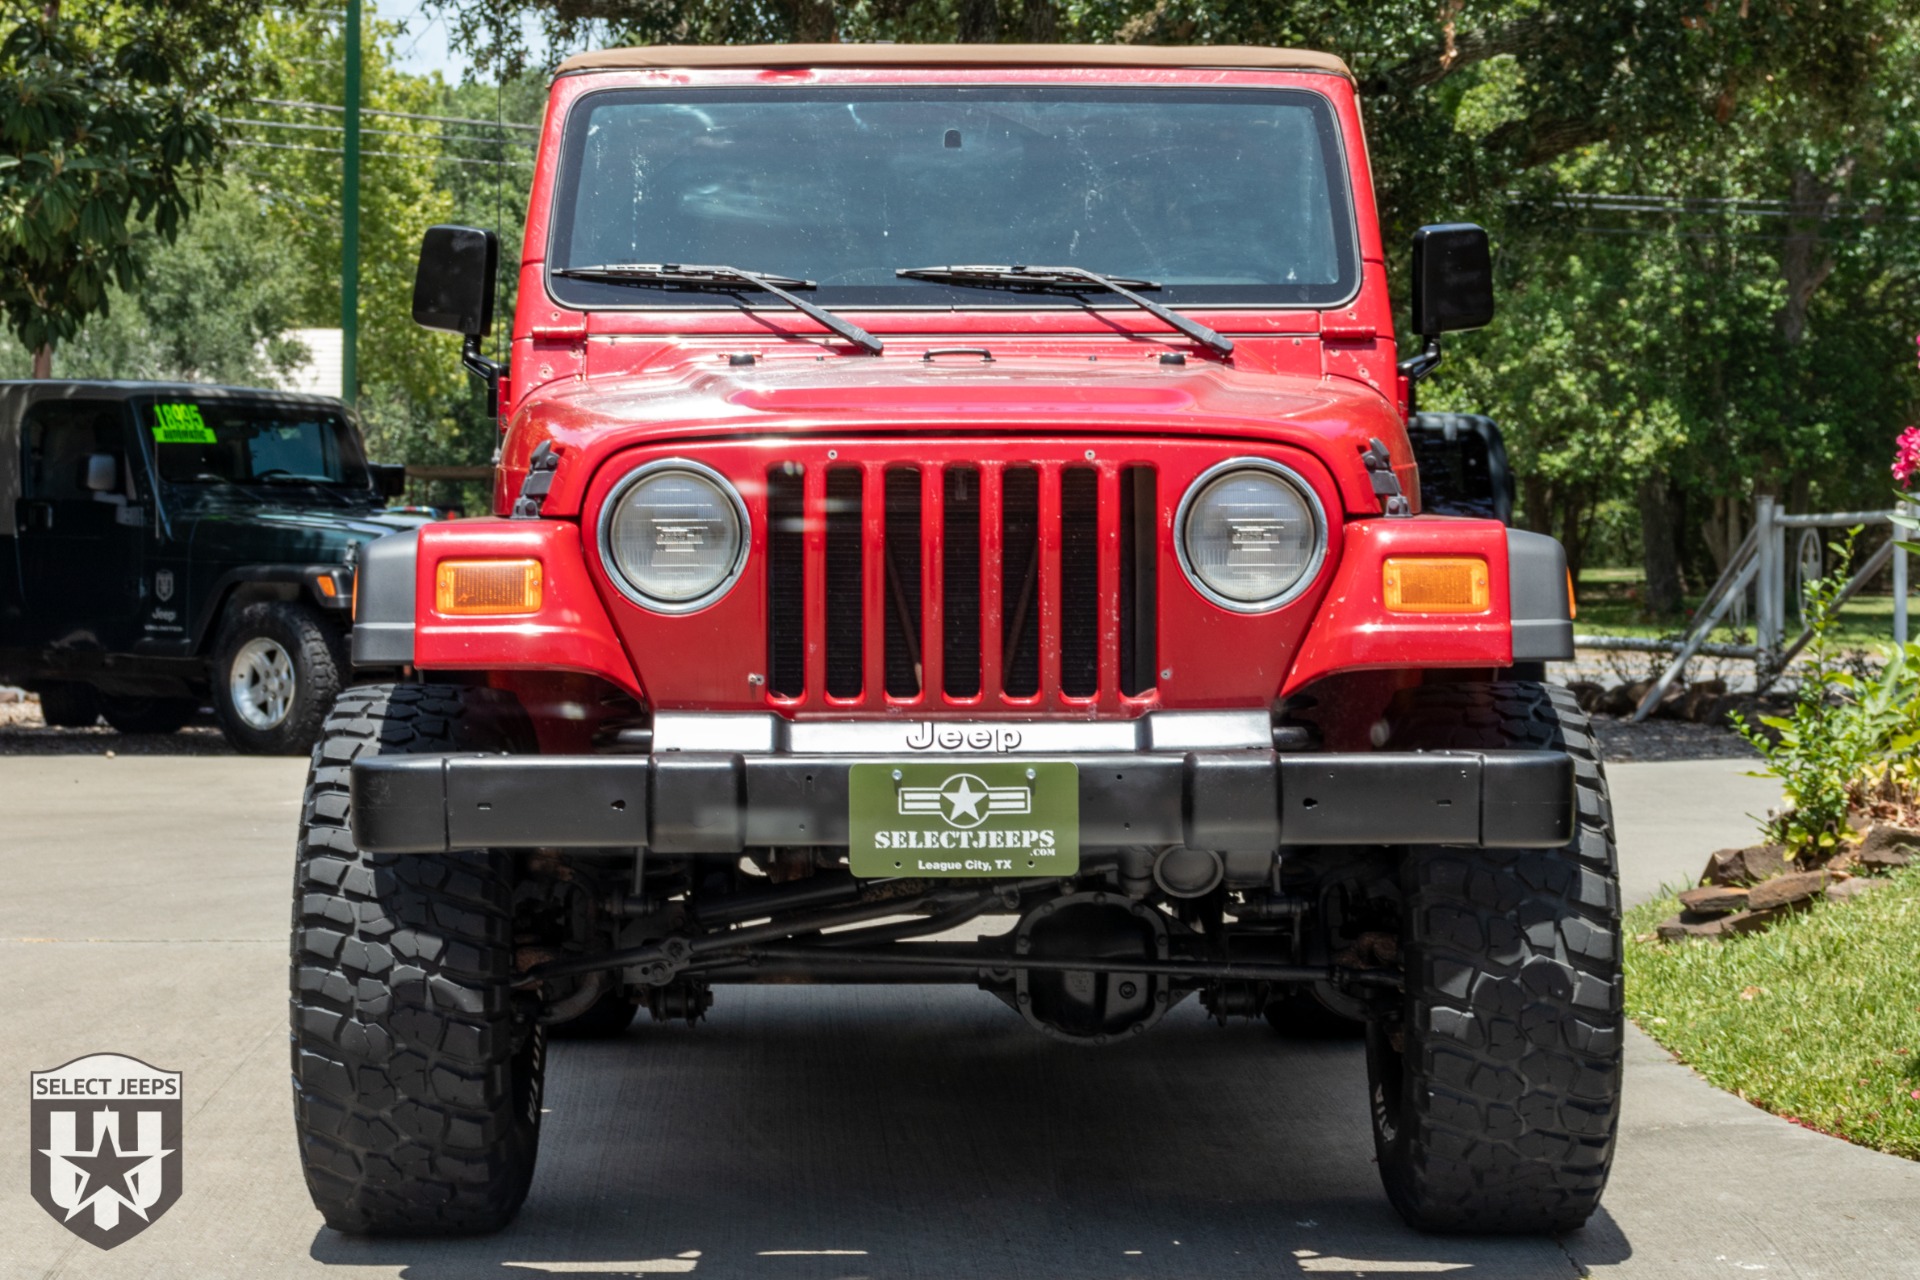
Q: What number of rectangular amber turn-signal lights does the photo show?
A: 2